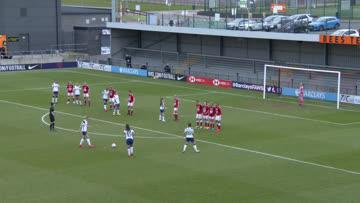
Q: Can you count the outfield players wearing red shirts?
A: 9